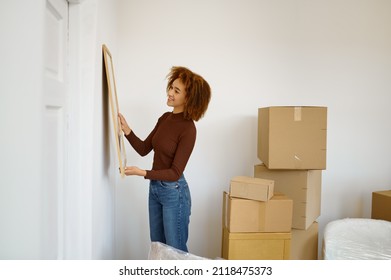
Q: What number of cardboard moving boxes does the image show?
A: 7